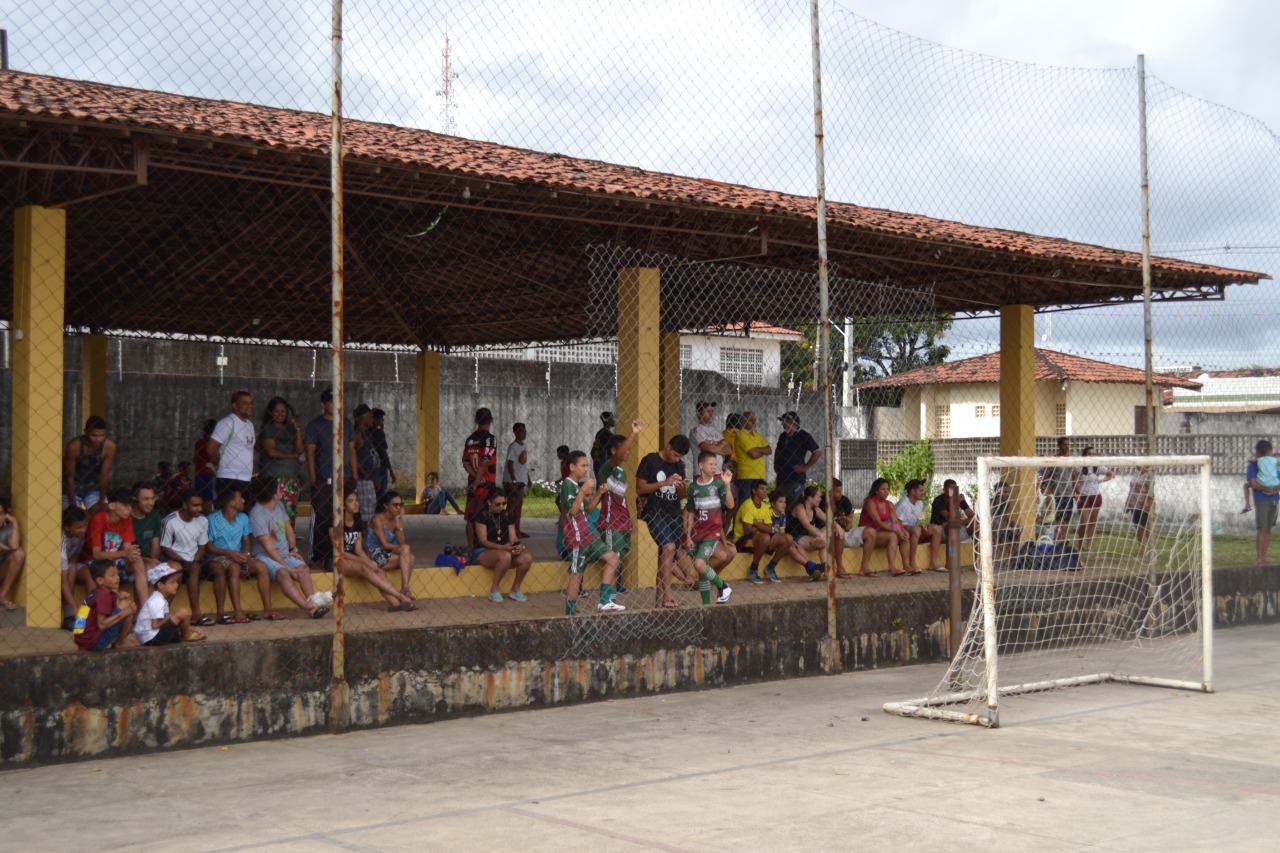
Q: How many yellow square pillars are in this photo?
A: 6